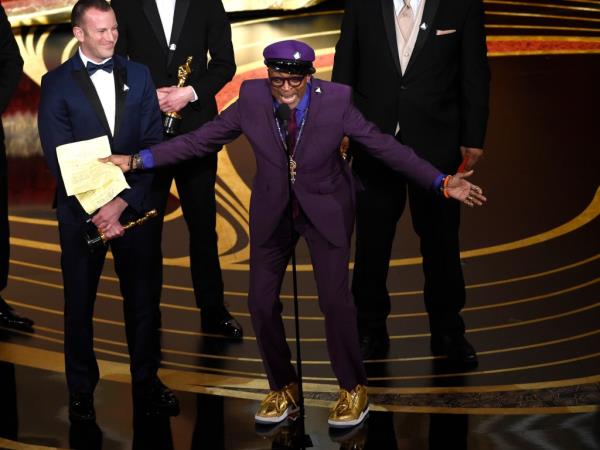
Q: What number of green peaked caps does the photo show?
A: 0